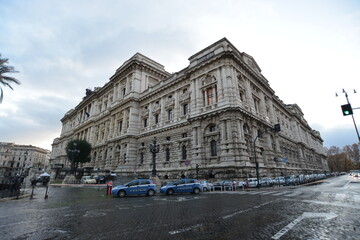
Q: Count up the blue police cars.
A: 2